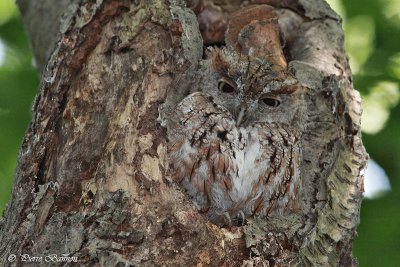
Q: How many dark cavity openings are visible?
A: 1